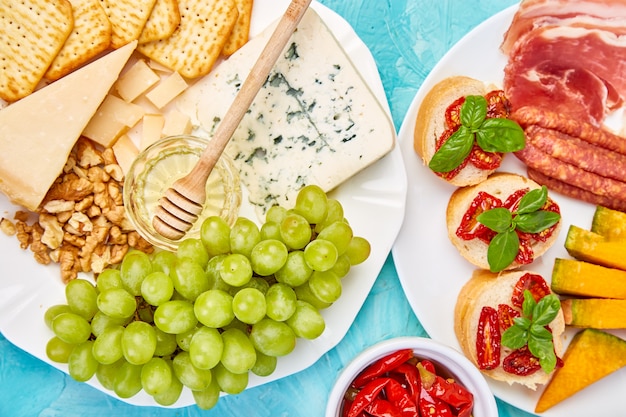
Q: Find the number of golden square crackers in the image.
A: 6